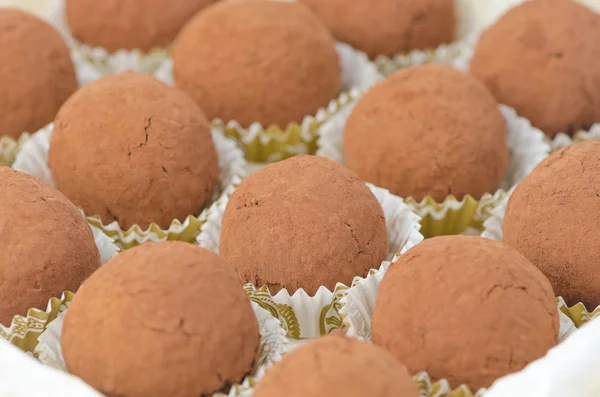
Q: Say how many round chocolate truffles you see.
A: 13